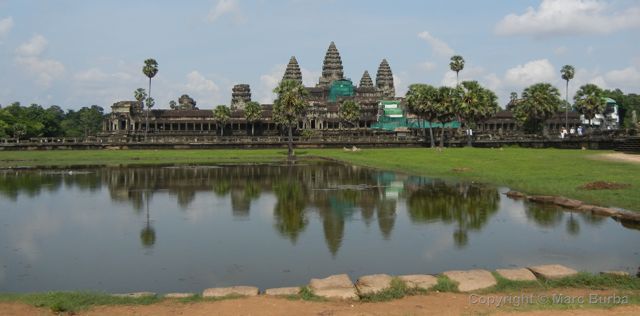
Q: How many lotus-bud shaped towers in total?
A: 4